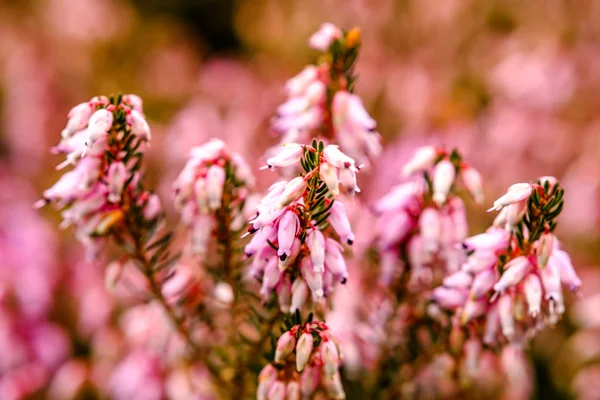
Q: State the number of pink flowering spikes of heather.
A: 7